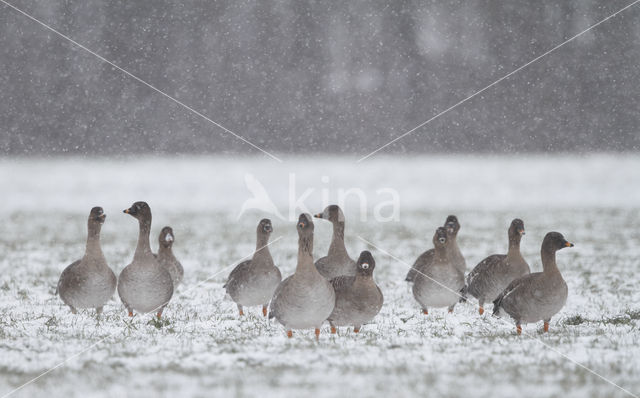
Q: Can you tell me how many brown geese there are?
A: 11